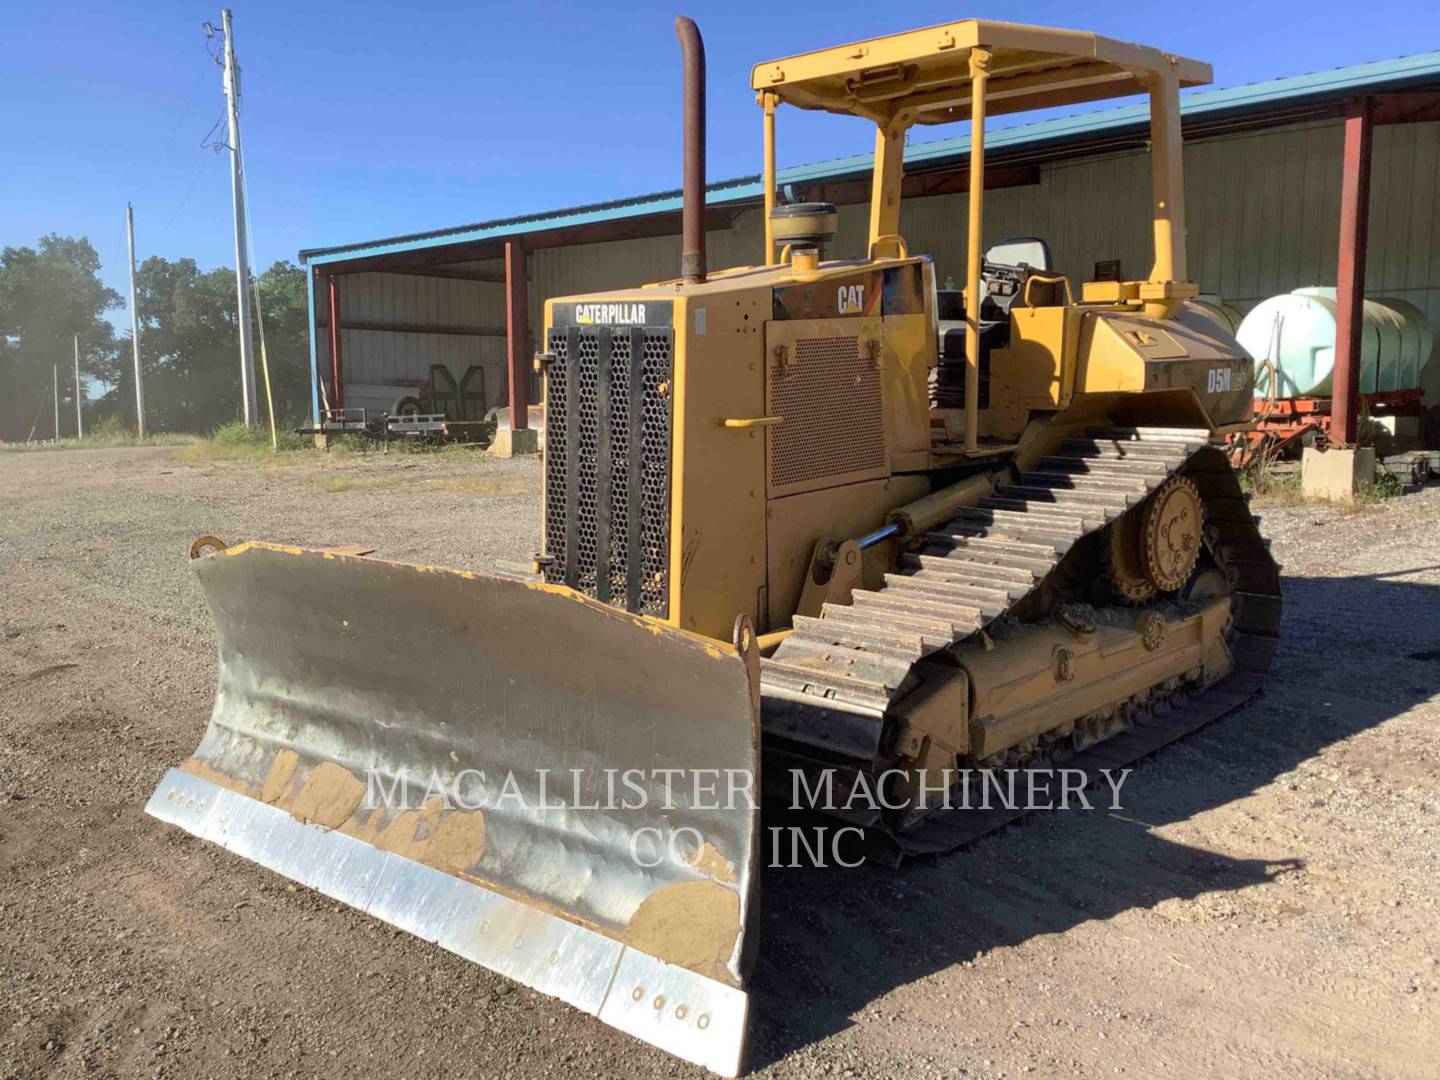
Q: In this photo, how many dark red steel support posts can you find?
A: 3